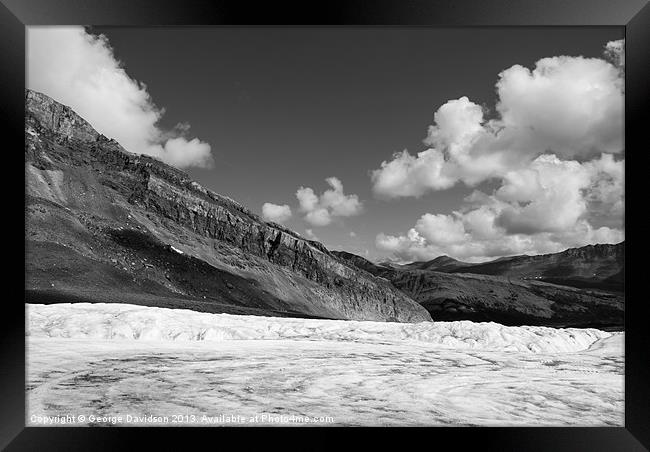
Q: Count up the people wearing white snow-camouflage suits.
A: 0